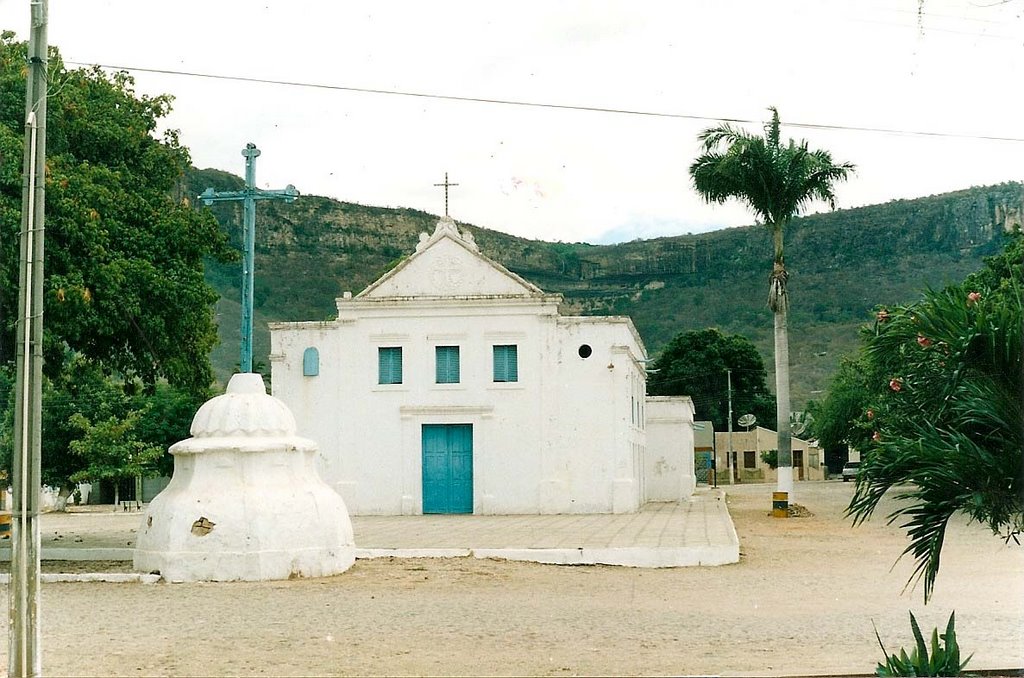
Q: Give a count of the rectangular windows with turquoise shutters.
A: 3